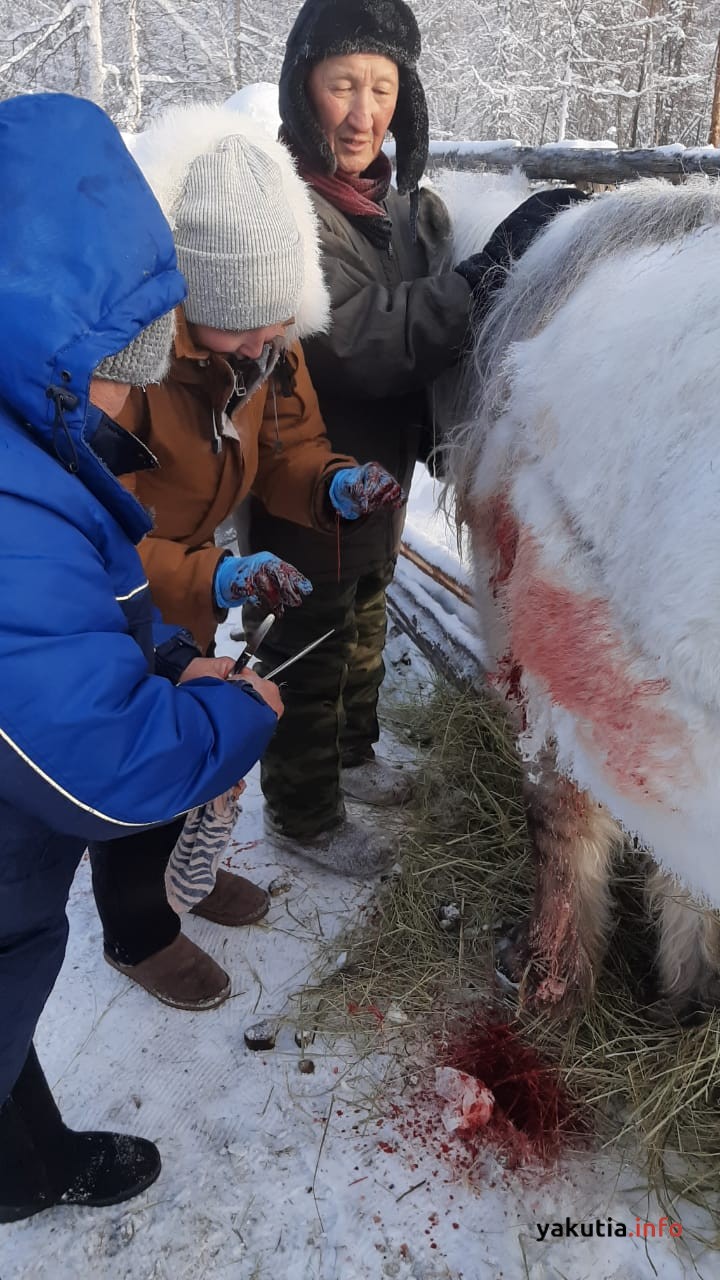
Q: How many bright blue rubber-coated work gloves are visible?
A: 2